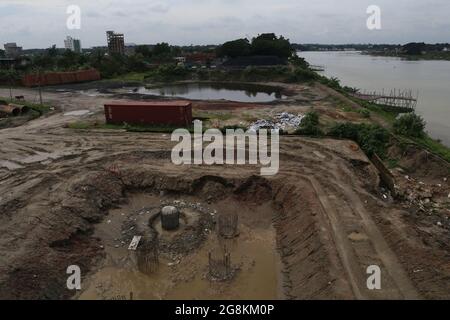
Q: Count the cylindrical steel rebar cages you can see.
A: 3